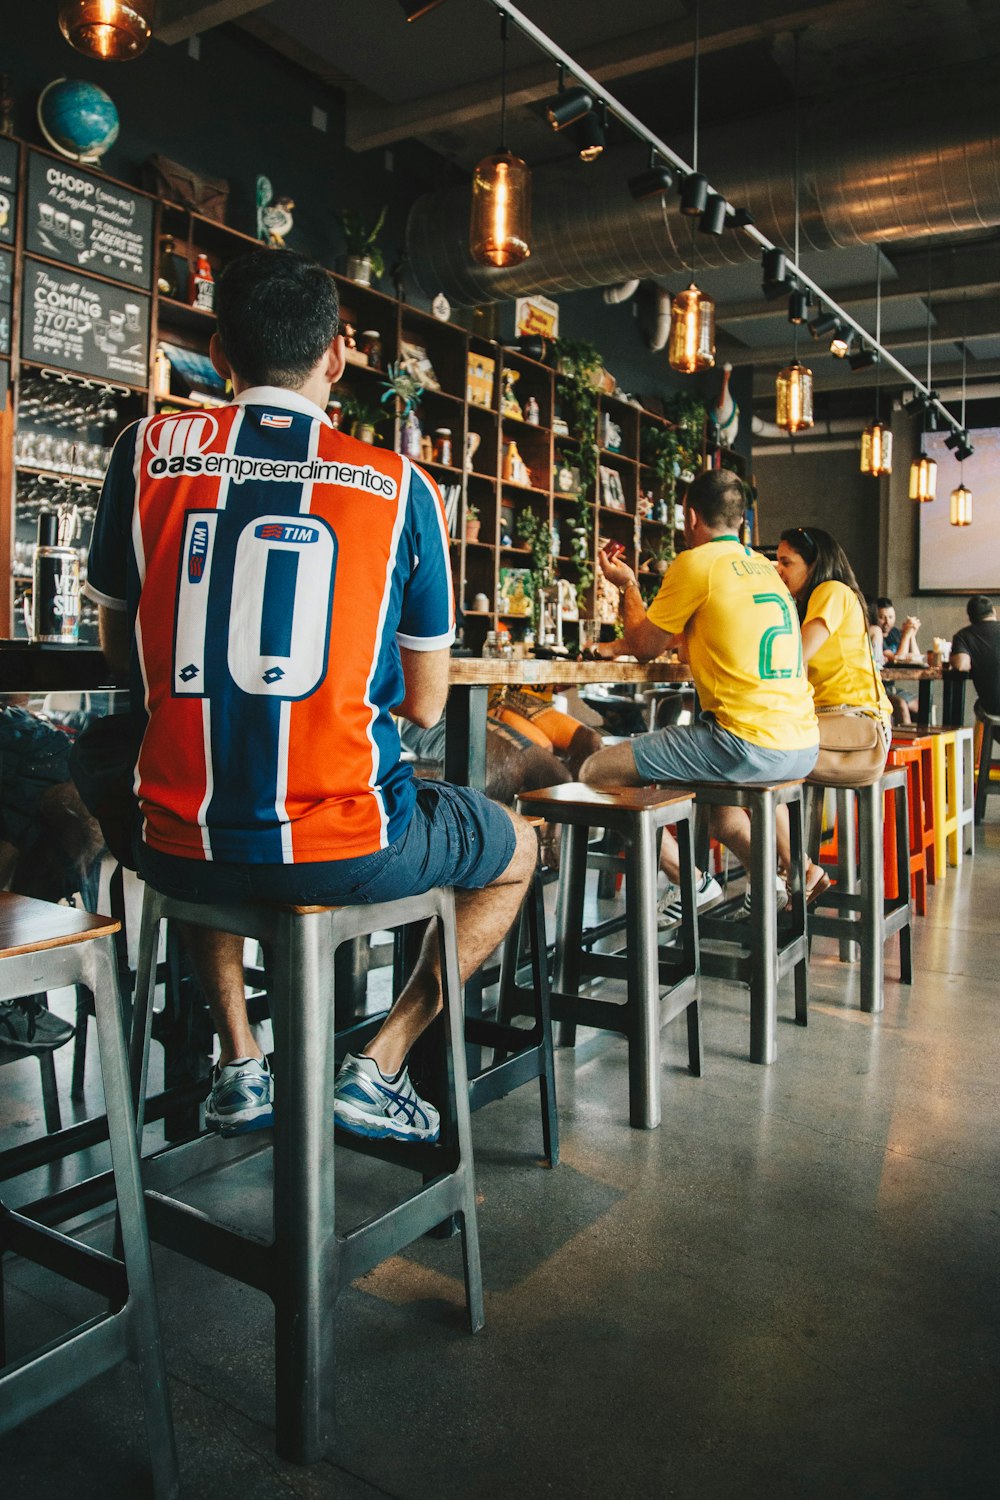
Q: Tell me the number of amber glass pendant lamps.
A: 7